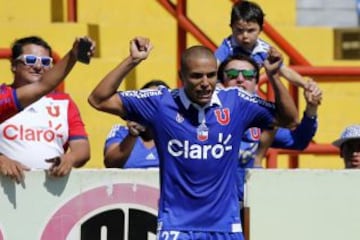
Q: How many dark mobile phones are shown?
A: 1